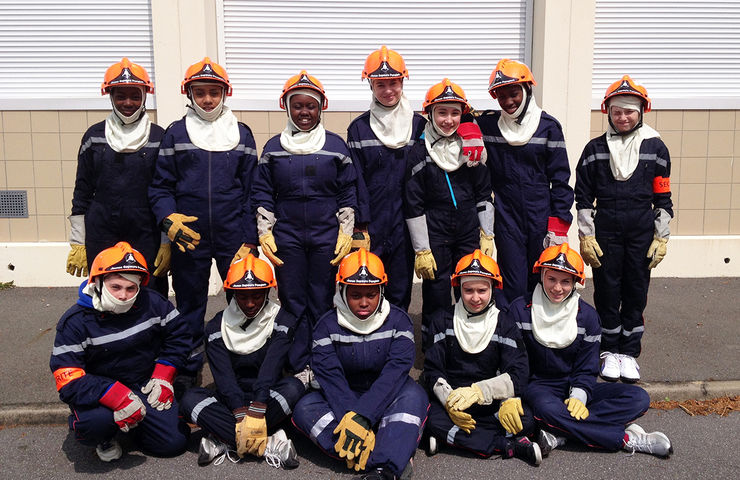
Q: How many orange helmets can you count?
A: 12